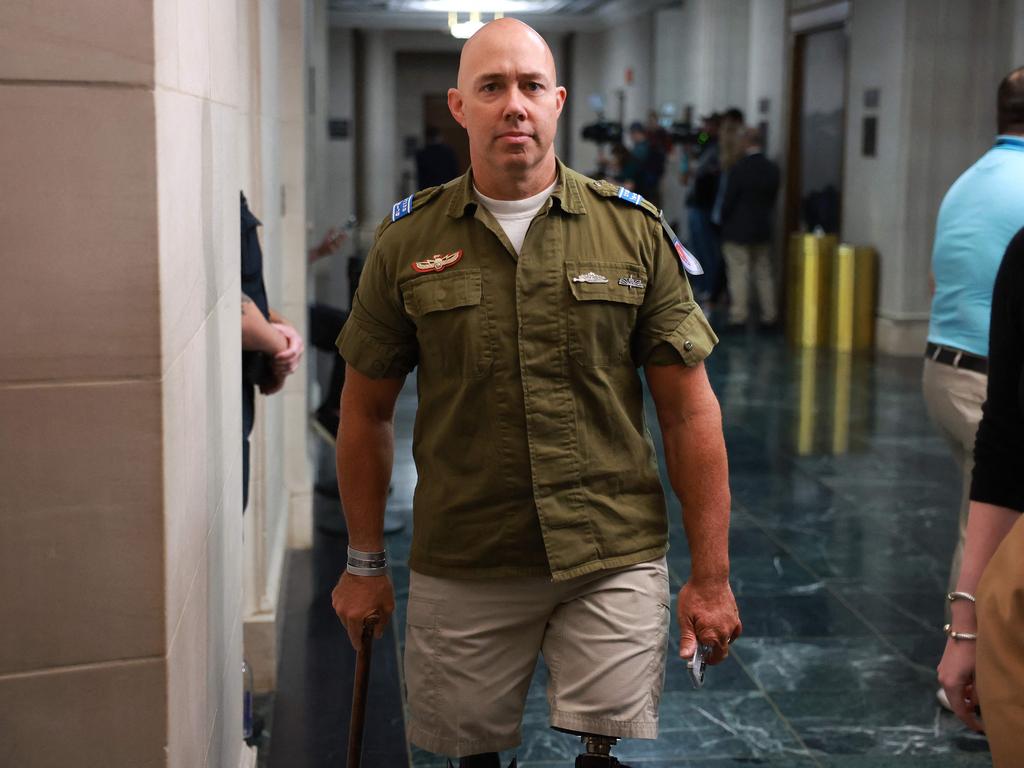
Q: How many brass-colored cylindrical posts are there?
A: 2